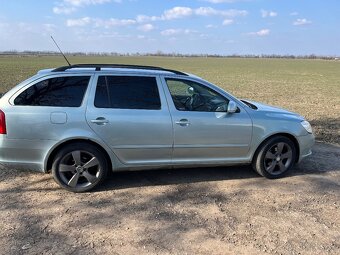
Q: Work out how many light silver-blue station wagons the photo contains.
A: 1